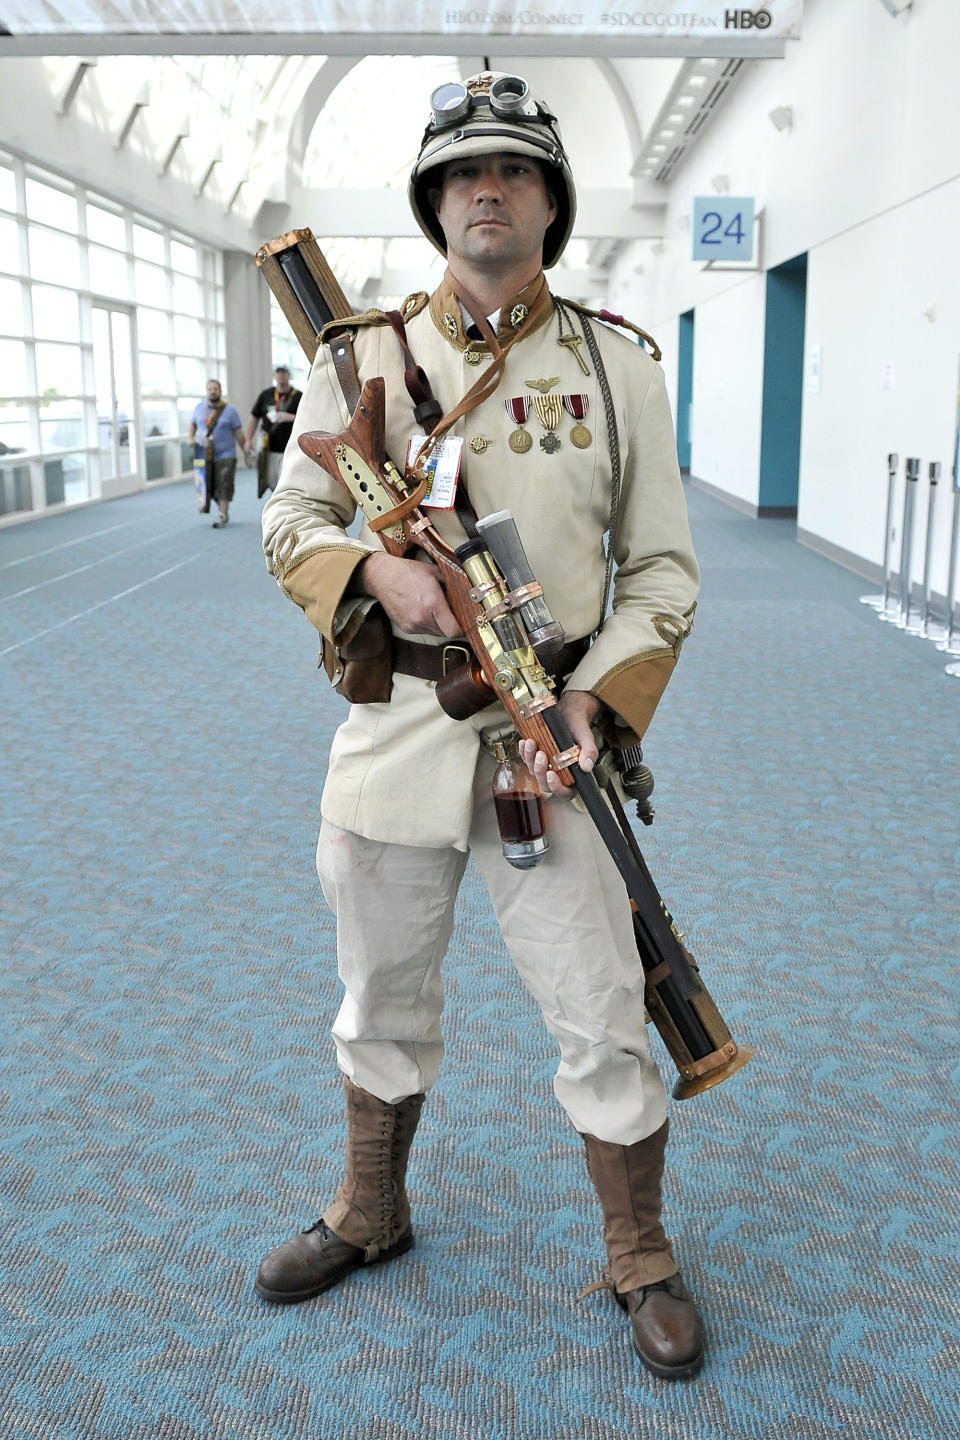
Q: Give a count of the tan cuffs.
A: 2